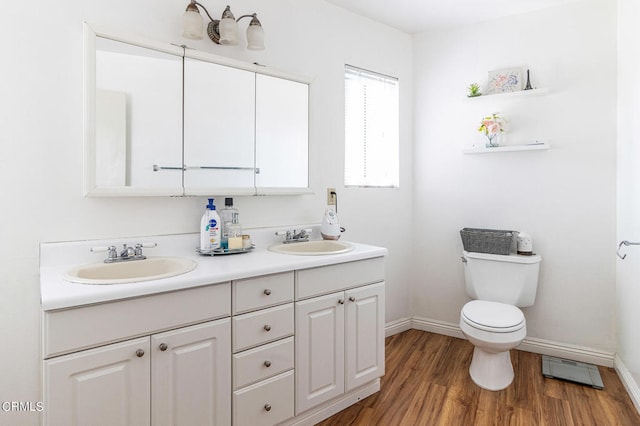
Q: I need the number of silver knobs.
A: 8